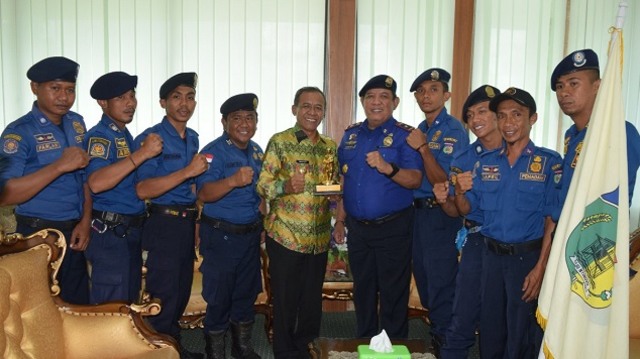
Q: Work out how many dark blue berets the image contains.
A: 8